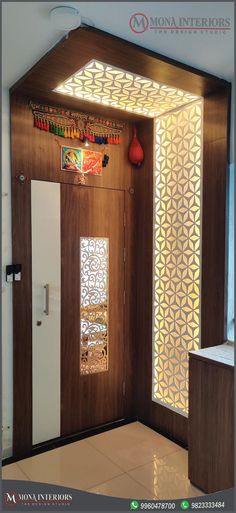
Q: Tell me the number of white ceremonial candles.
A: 0